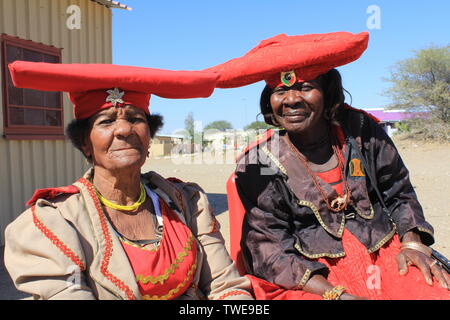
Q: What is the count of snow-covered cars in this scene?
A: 0